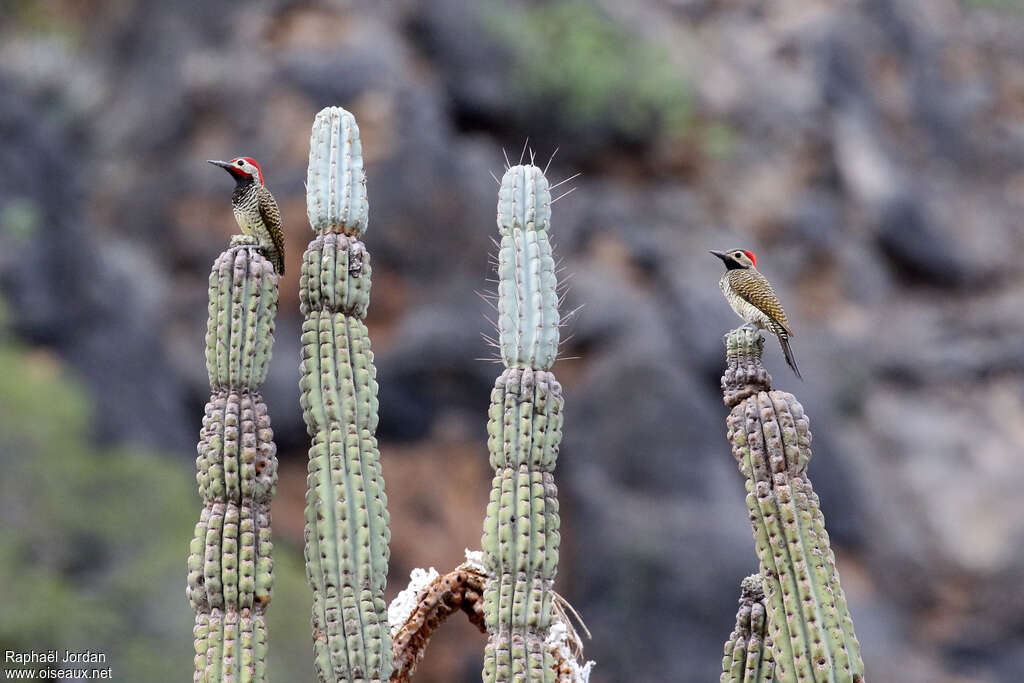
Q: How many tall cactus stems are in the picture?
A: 4